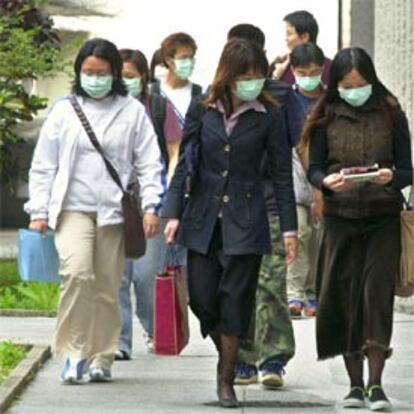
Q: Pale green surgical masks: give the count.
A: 6